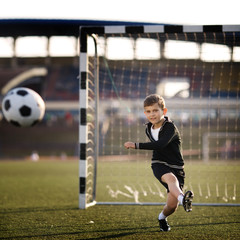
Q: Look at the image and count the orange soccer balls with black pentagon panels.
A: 0